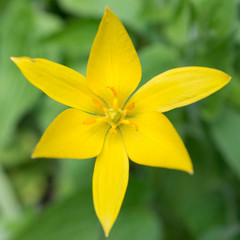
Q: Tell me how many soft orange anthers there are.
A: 6